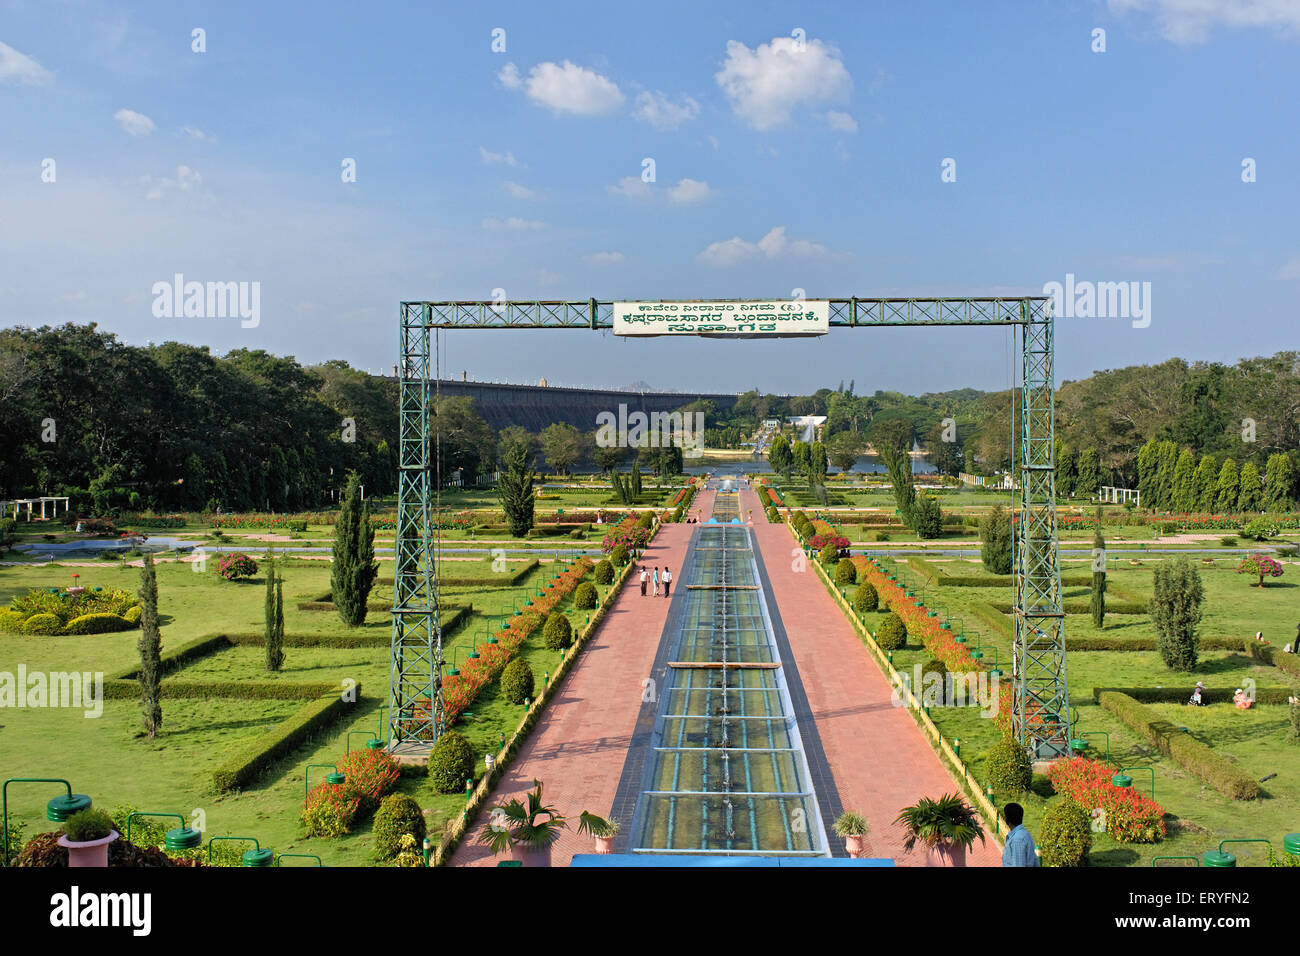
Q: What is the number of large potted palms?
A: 2